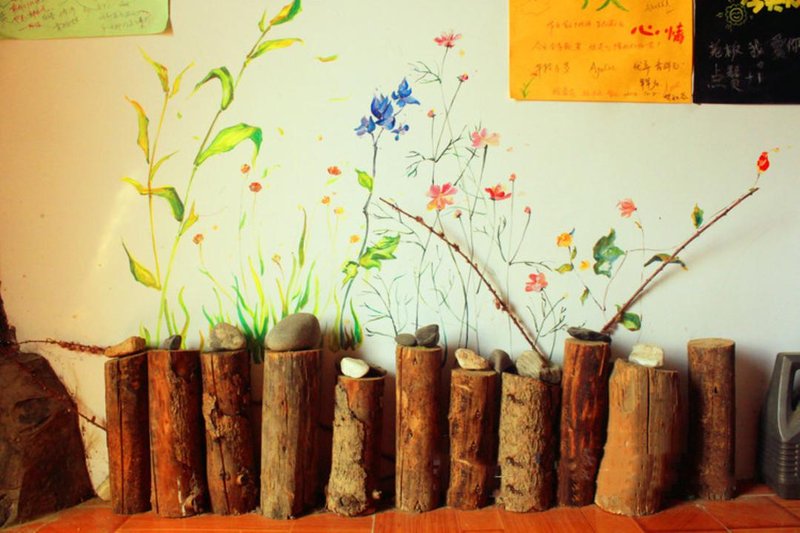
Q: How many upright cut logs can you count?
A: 11